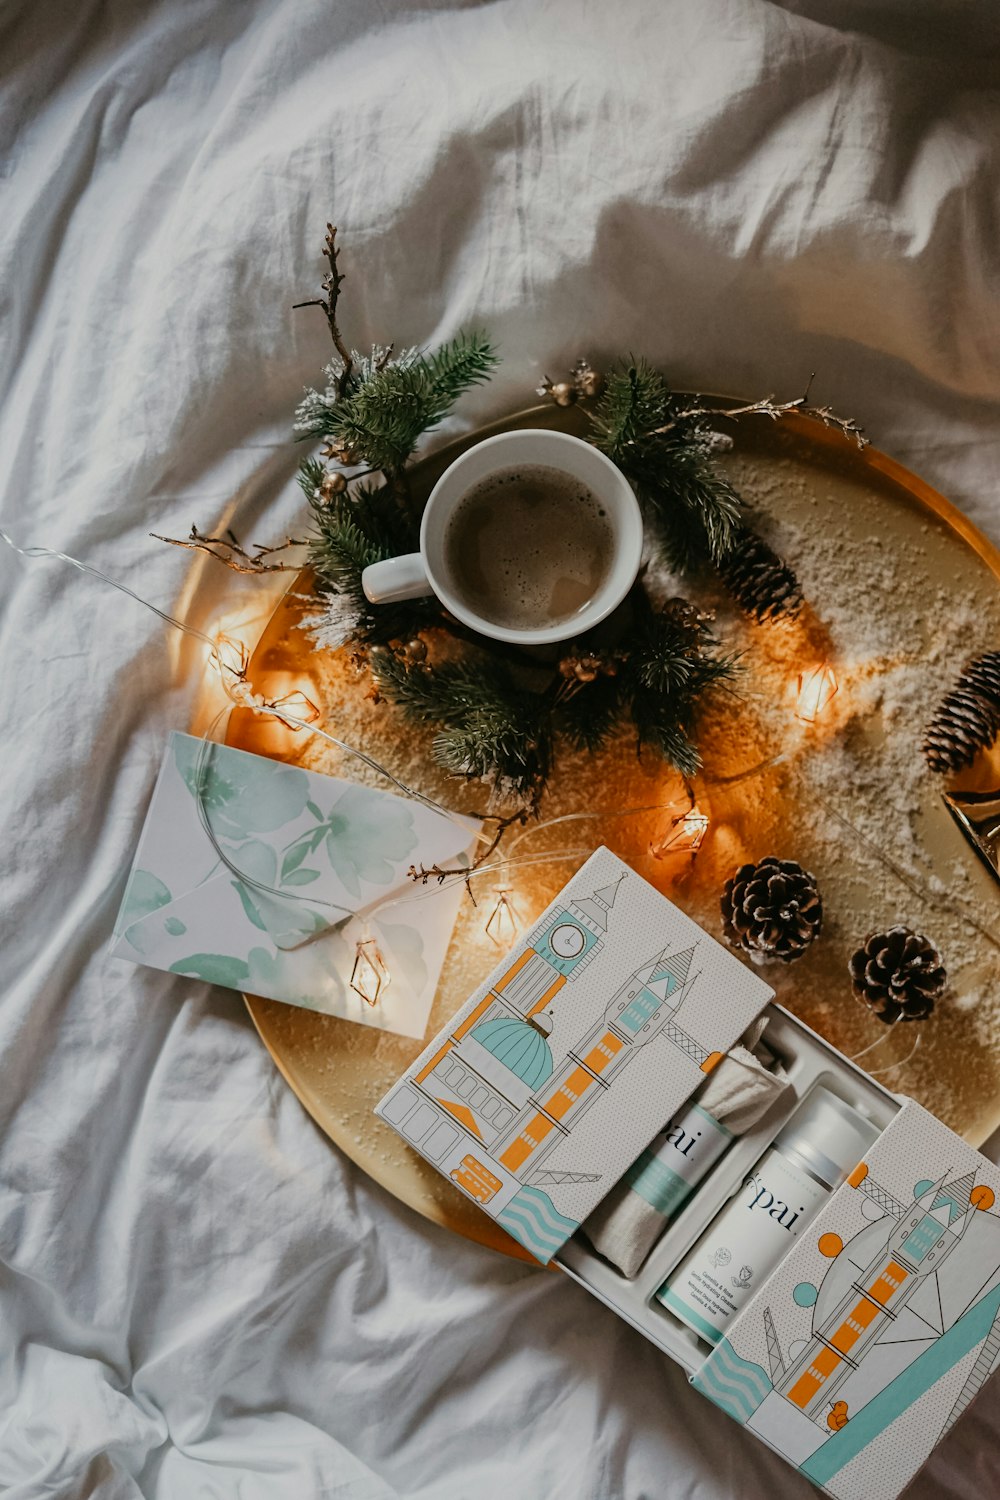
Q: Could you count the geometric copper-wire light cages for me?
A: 6